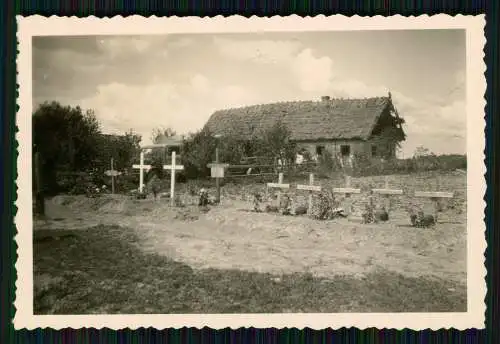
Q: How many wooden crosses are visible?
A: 9